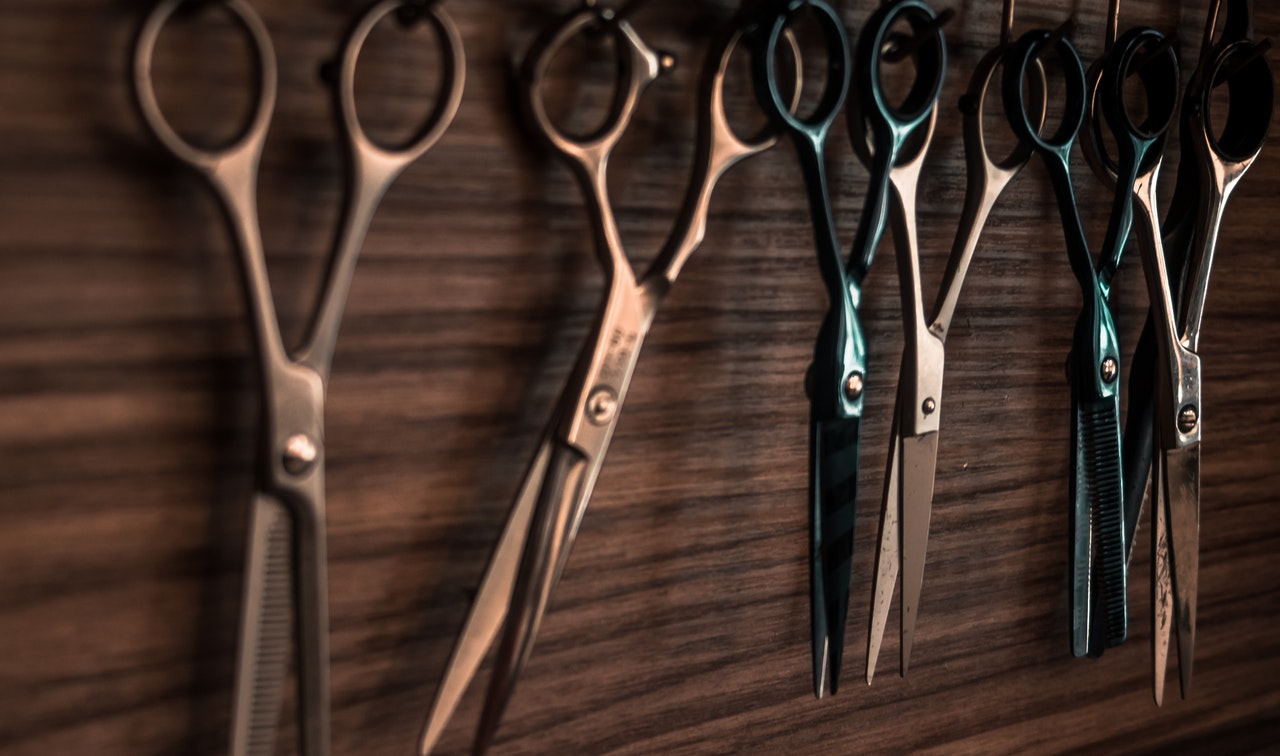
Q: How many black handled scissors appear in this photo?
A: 2